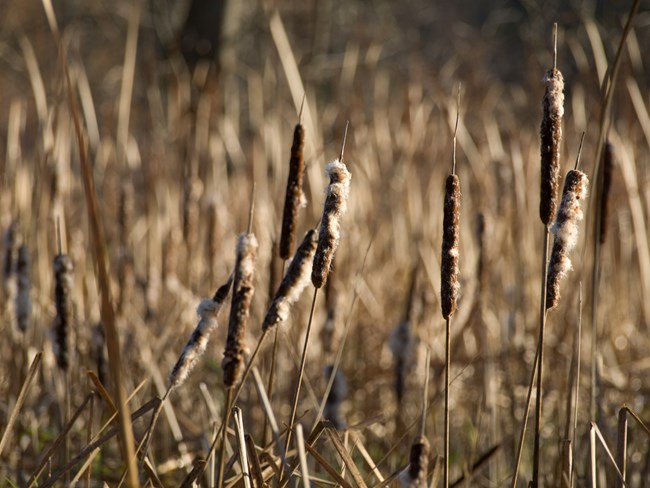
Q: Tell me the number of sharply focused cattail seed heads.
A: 8